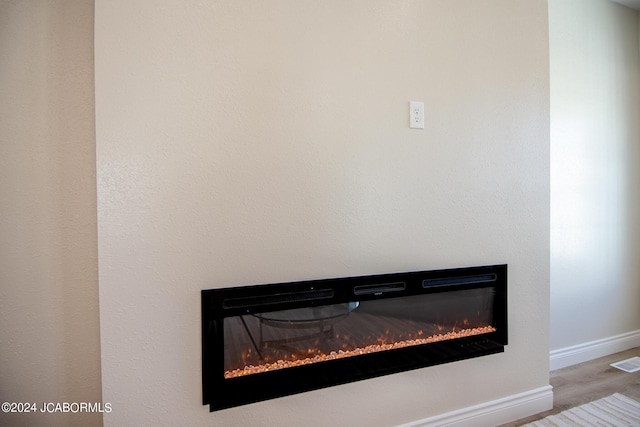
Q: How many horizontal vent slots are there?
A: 3